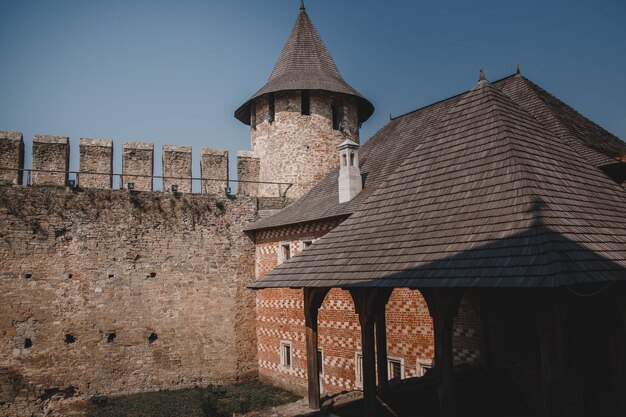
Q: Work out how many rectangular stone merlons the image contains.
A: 7